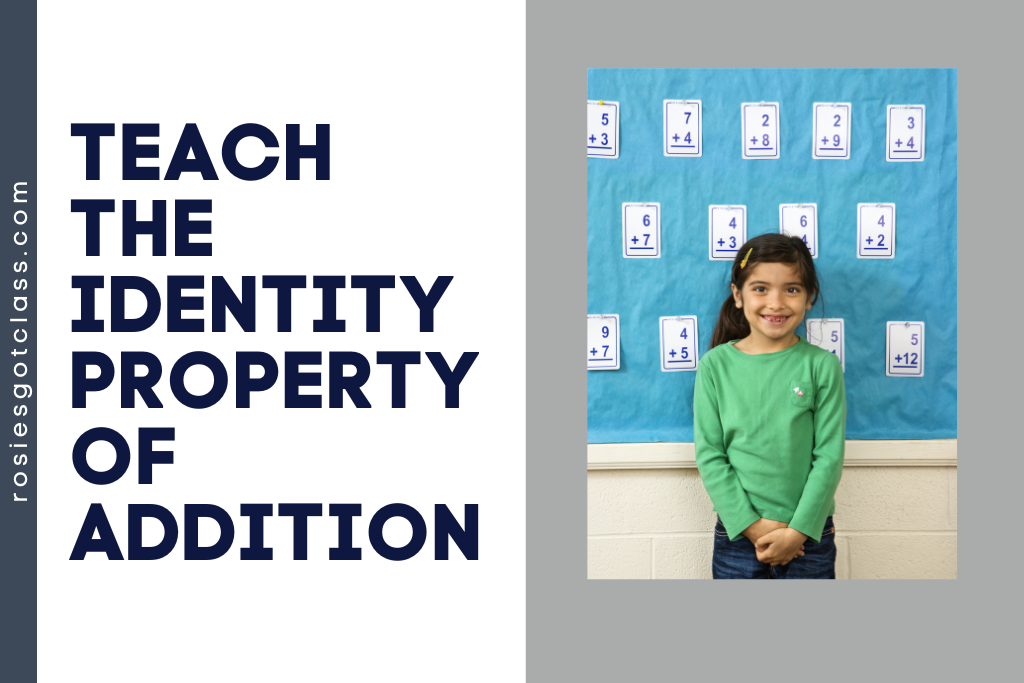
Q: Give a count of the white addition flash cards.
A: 13